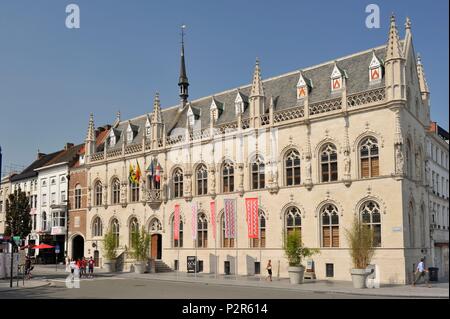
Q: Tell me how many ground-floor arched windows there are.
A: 10